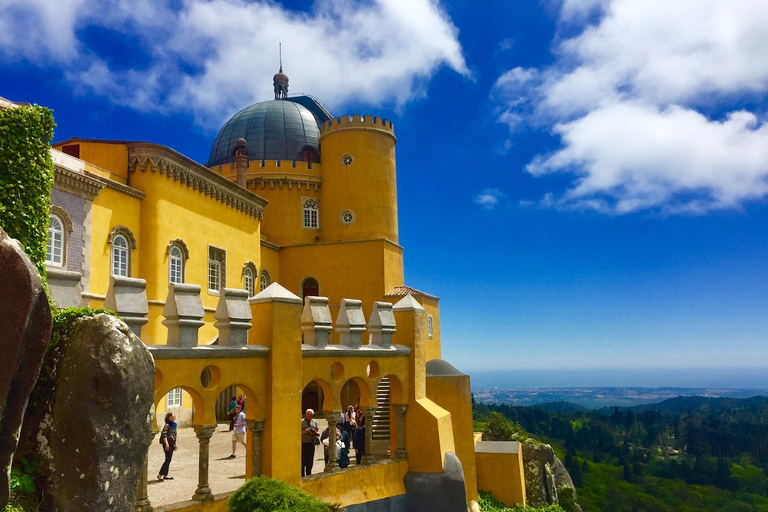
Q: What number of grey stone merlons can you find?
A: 7